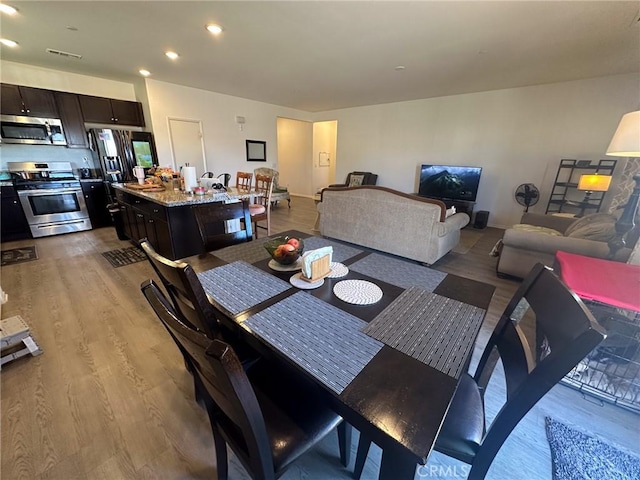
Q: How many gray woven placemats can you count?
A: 6